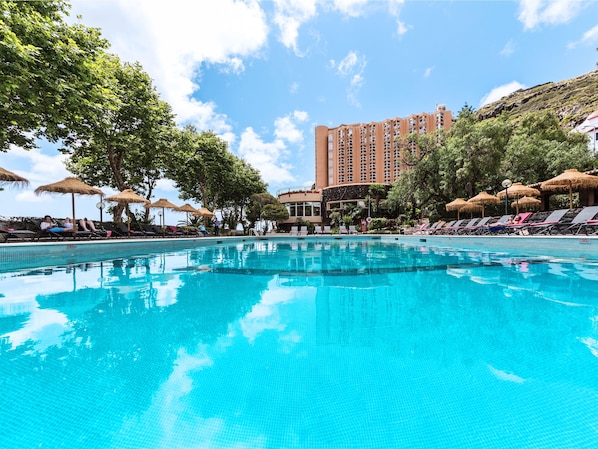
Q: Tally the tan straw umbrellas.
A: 12